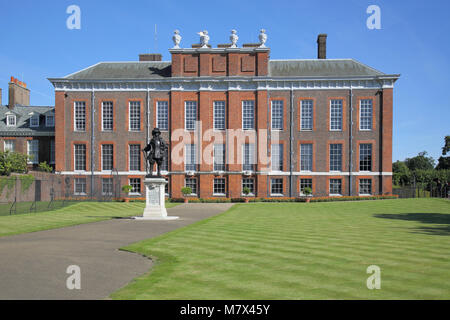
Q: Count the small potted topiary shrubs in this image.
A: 4